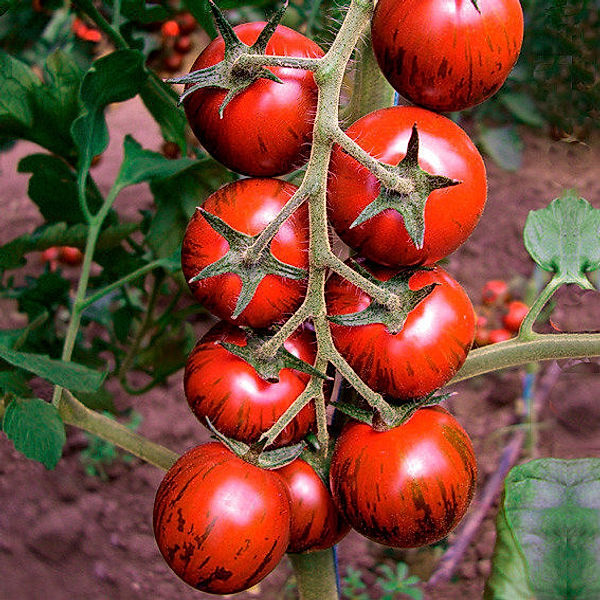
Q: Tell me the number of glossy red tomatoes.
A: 9